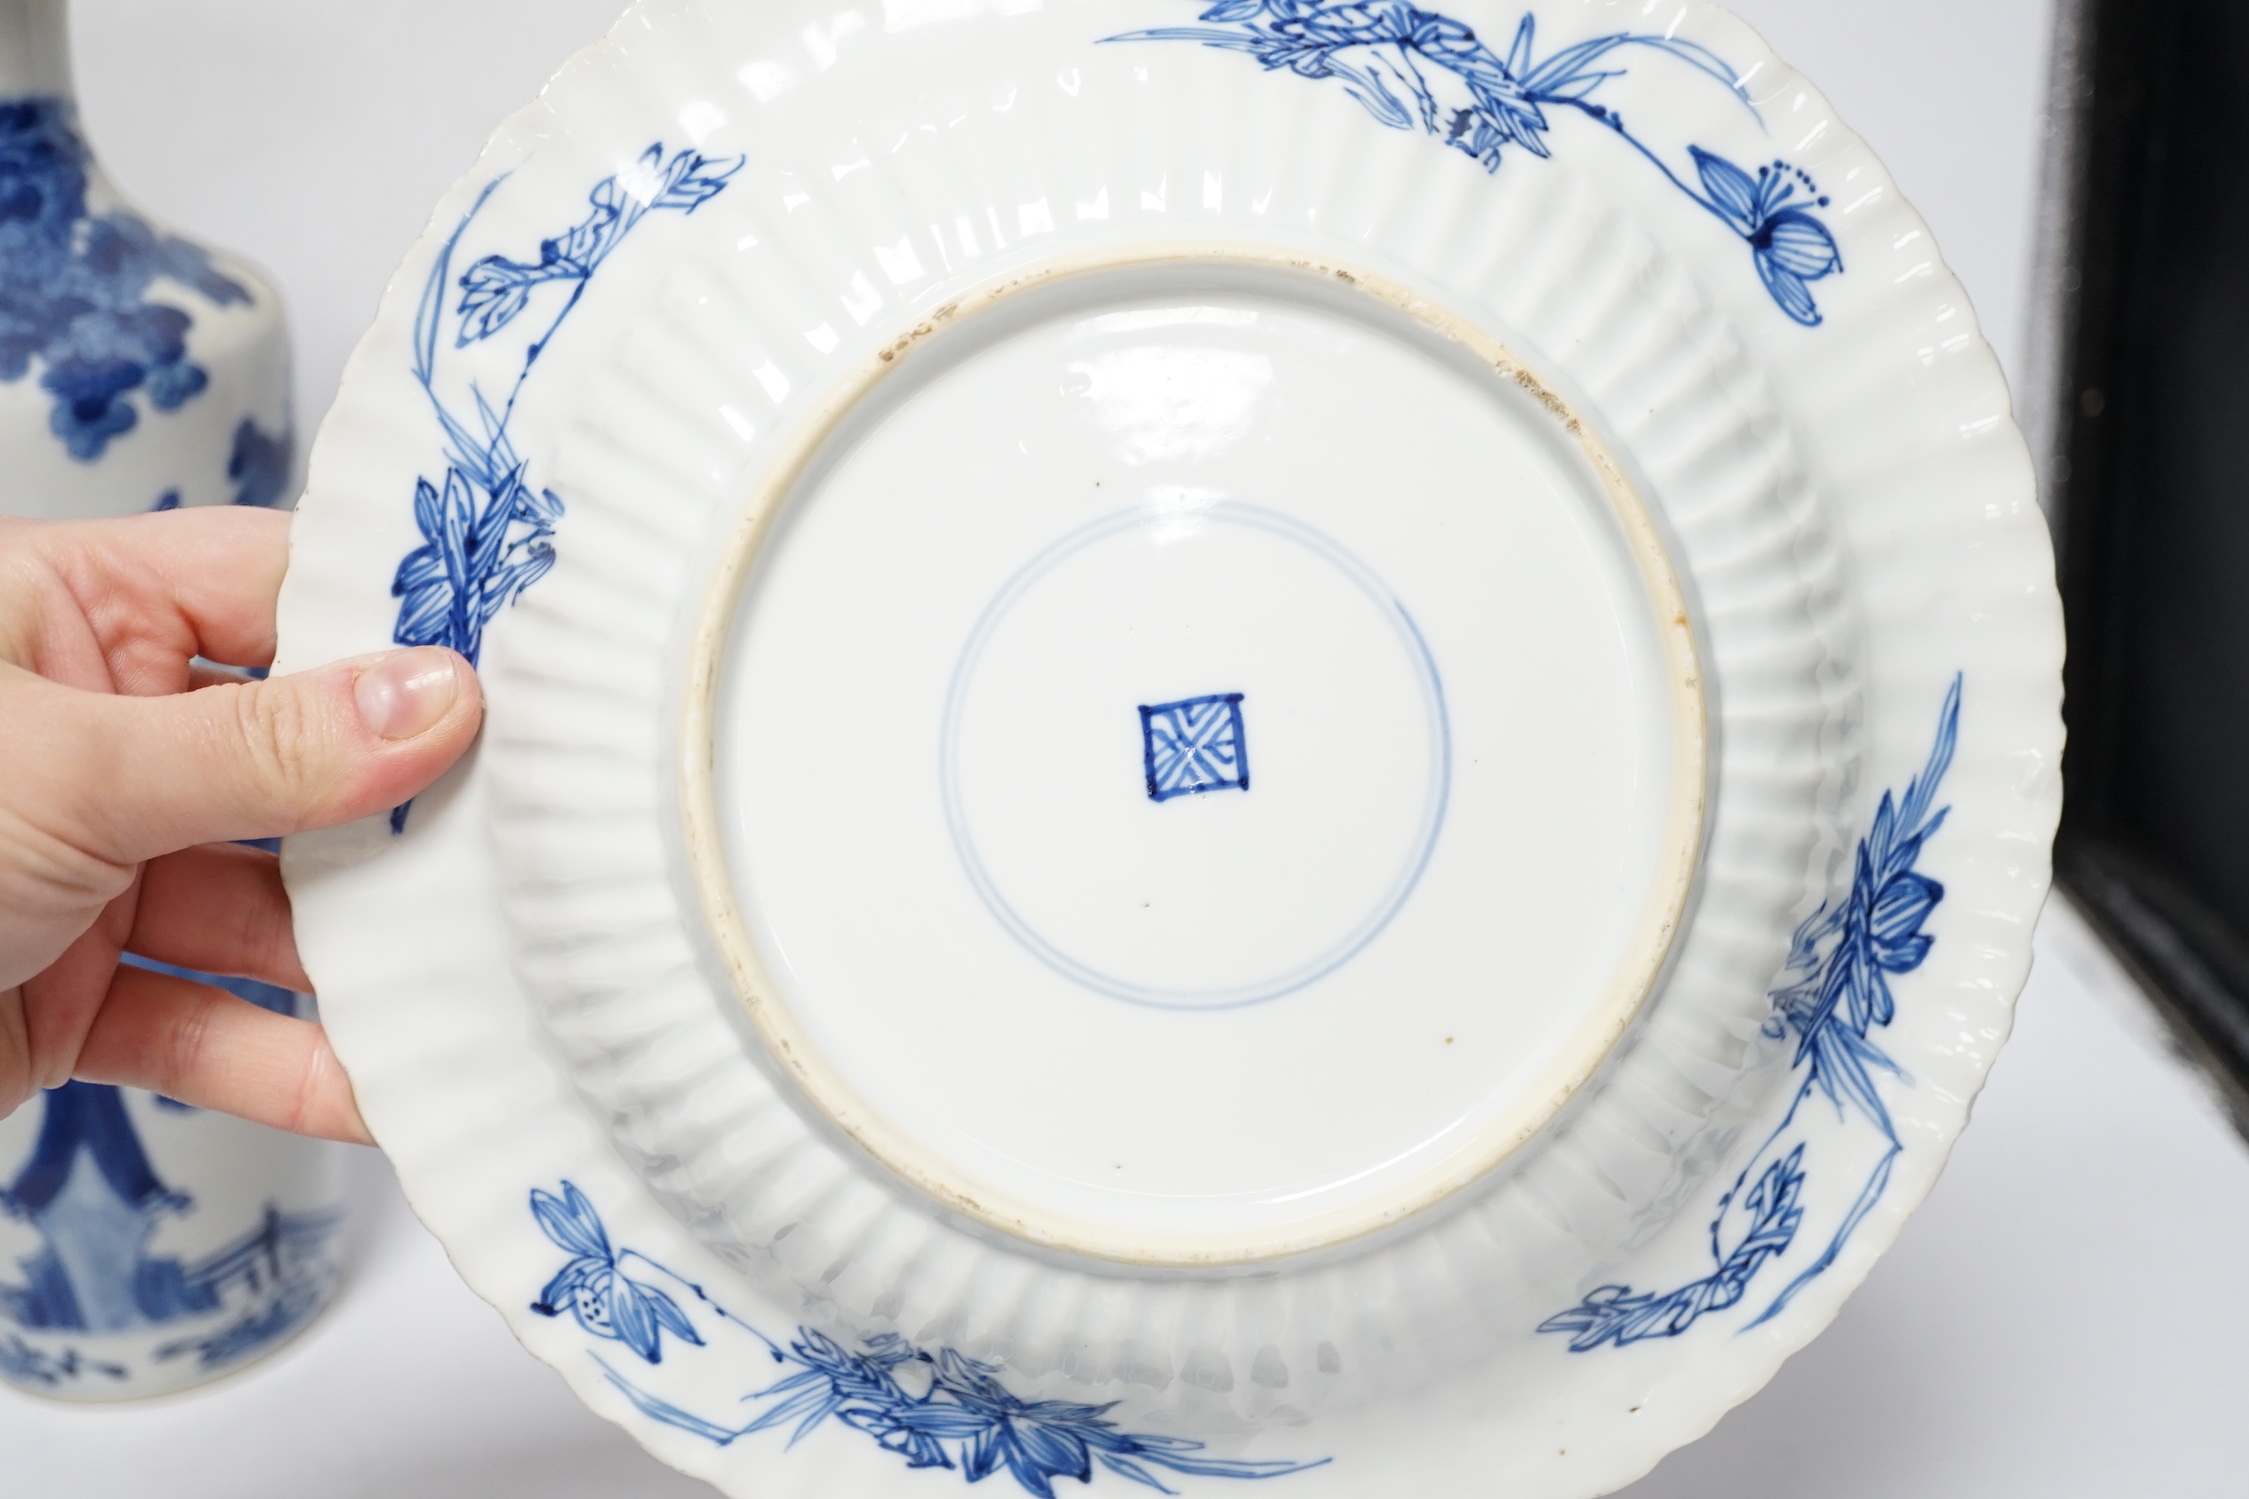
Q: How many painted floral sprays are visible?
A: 4